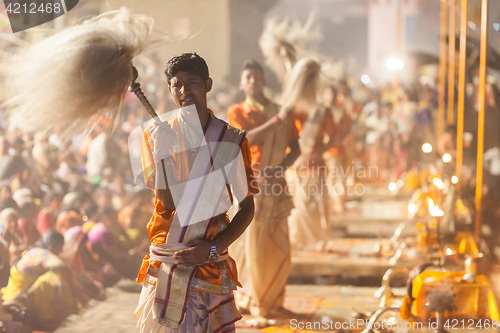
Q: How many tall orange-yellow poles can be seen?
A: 4